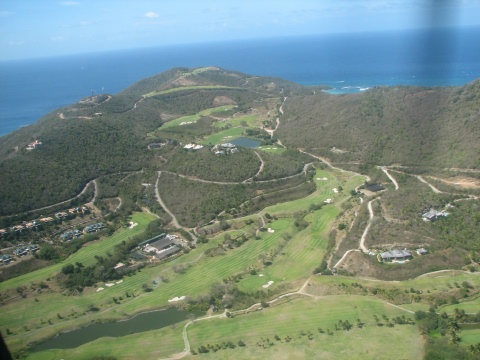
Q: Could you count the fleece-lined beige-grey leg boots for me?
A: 0